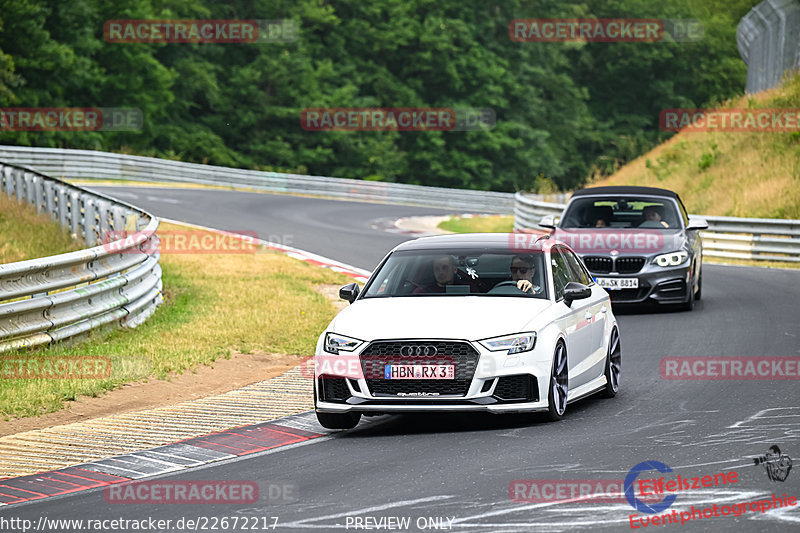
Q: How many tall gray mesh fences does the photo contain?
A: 1